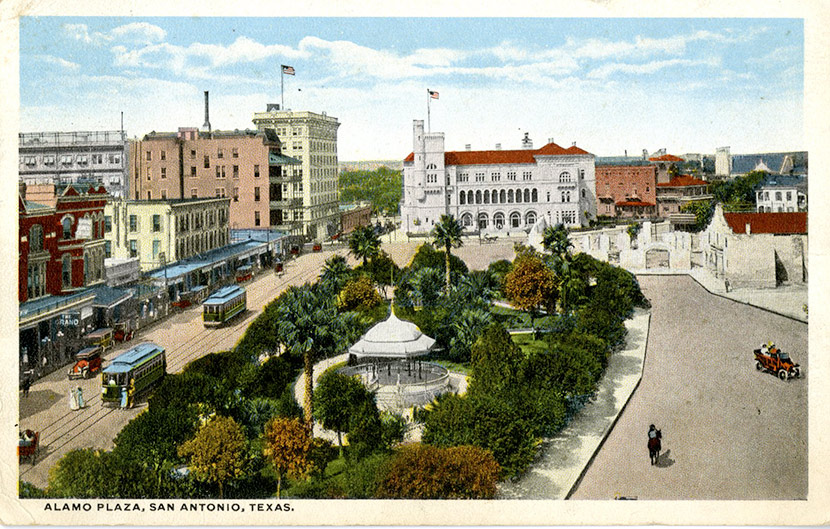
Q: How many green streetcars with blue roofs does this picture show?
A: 2